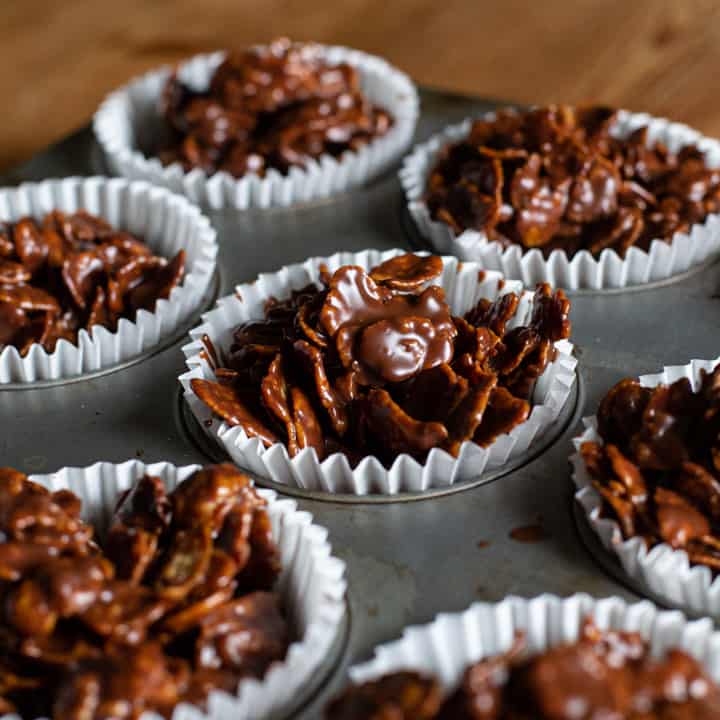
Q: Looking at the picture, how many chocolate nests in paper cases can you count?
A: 7